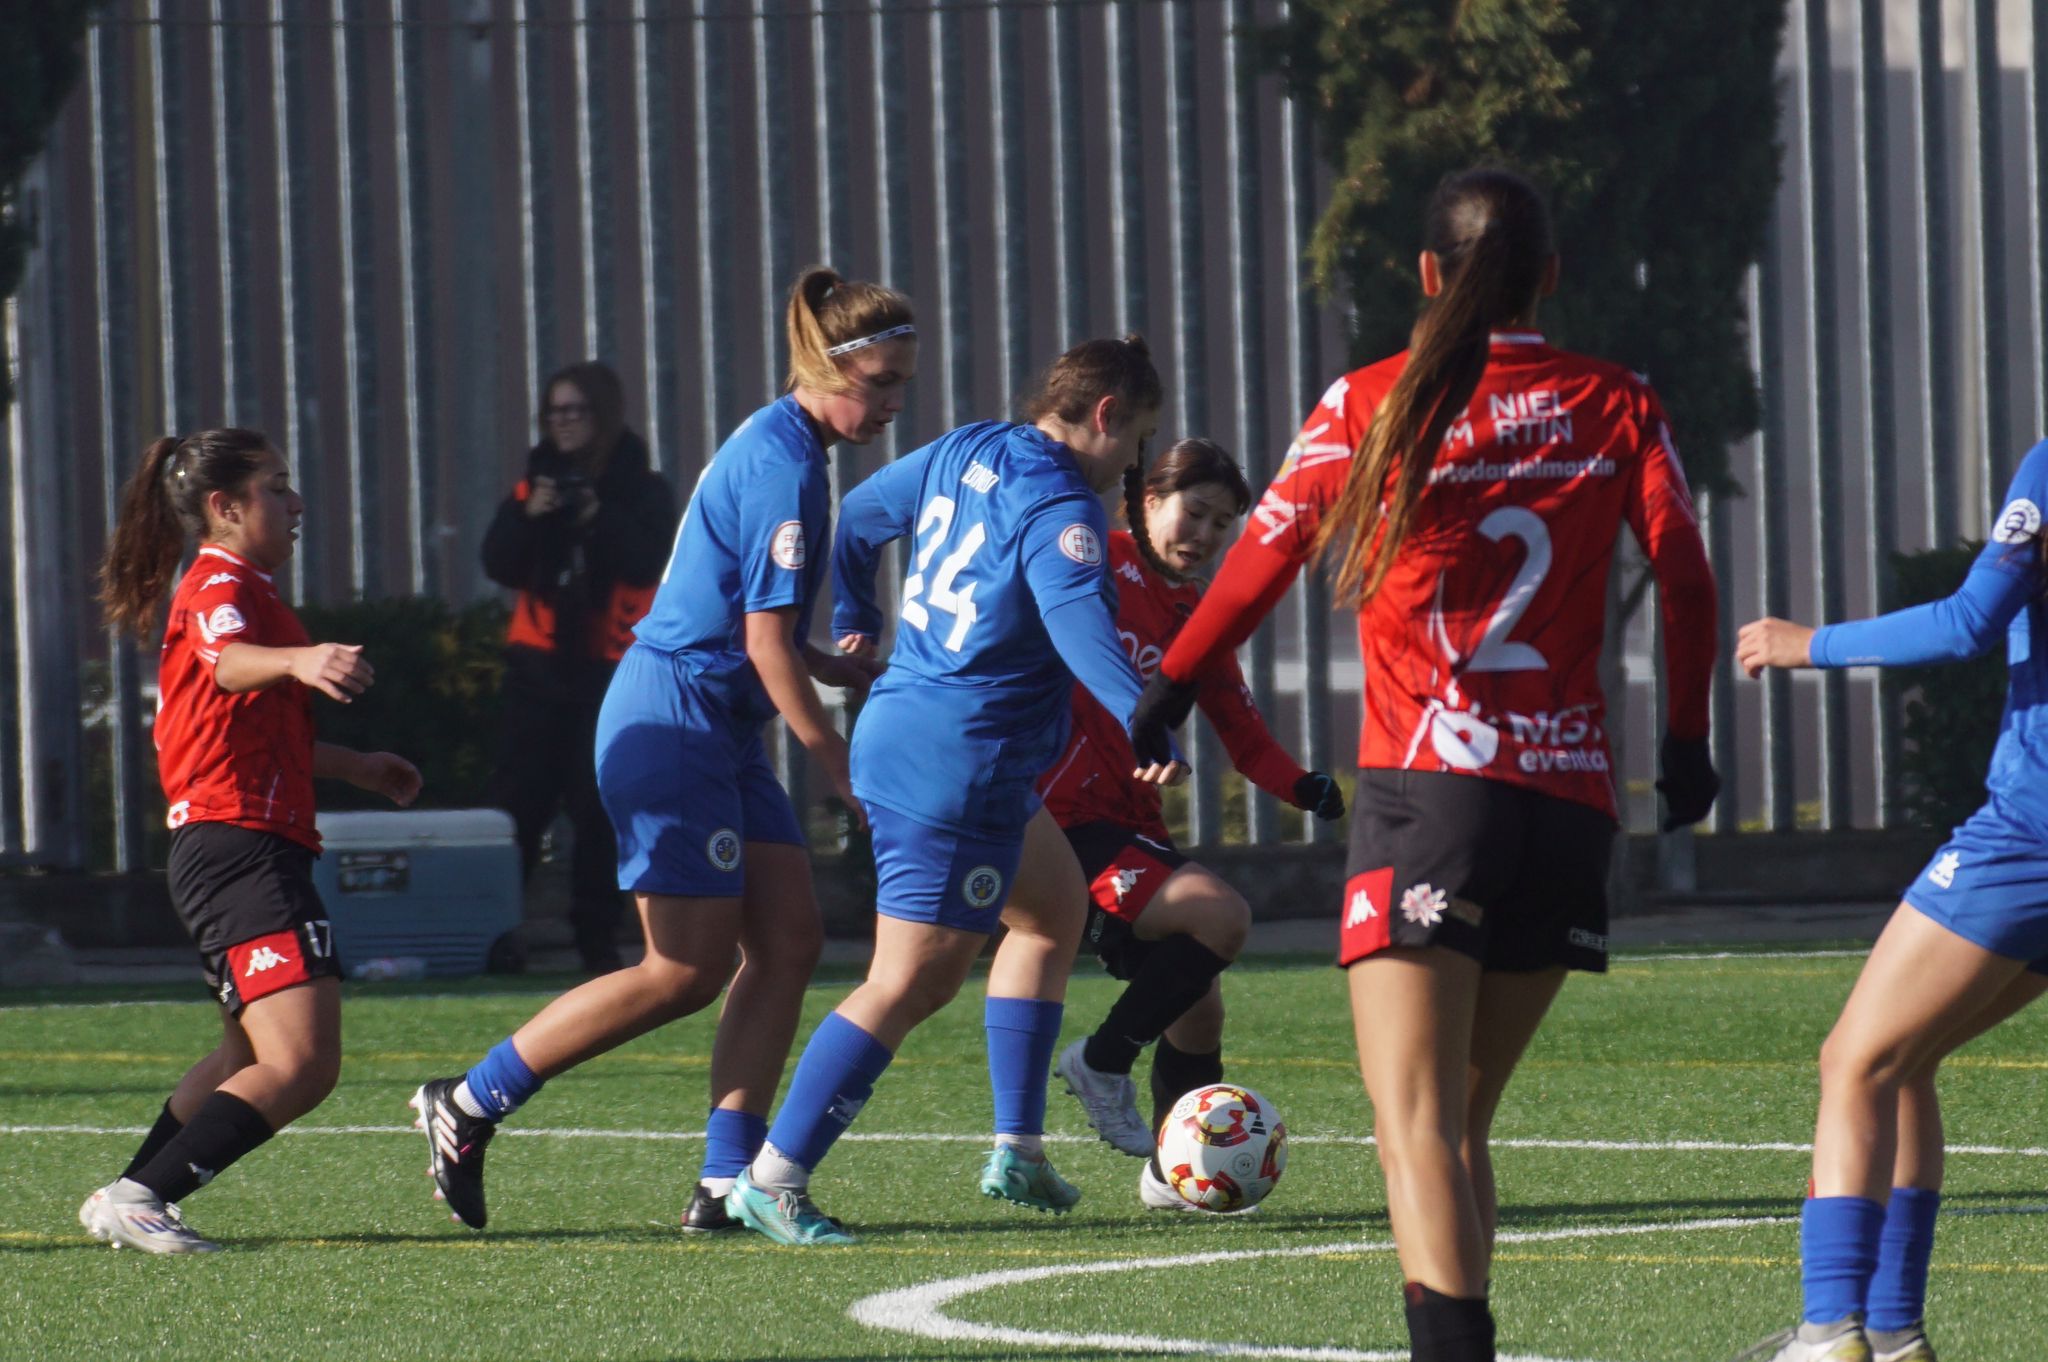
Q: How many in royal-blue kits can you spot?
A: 3